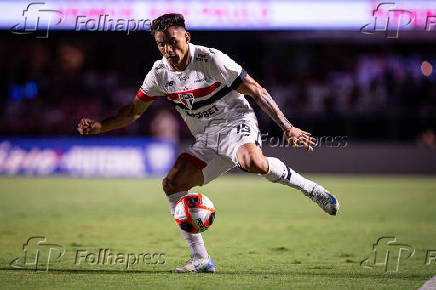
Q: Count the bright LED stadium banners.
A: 2